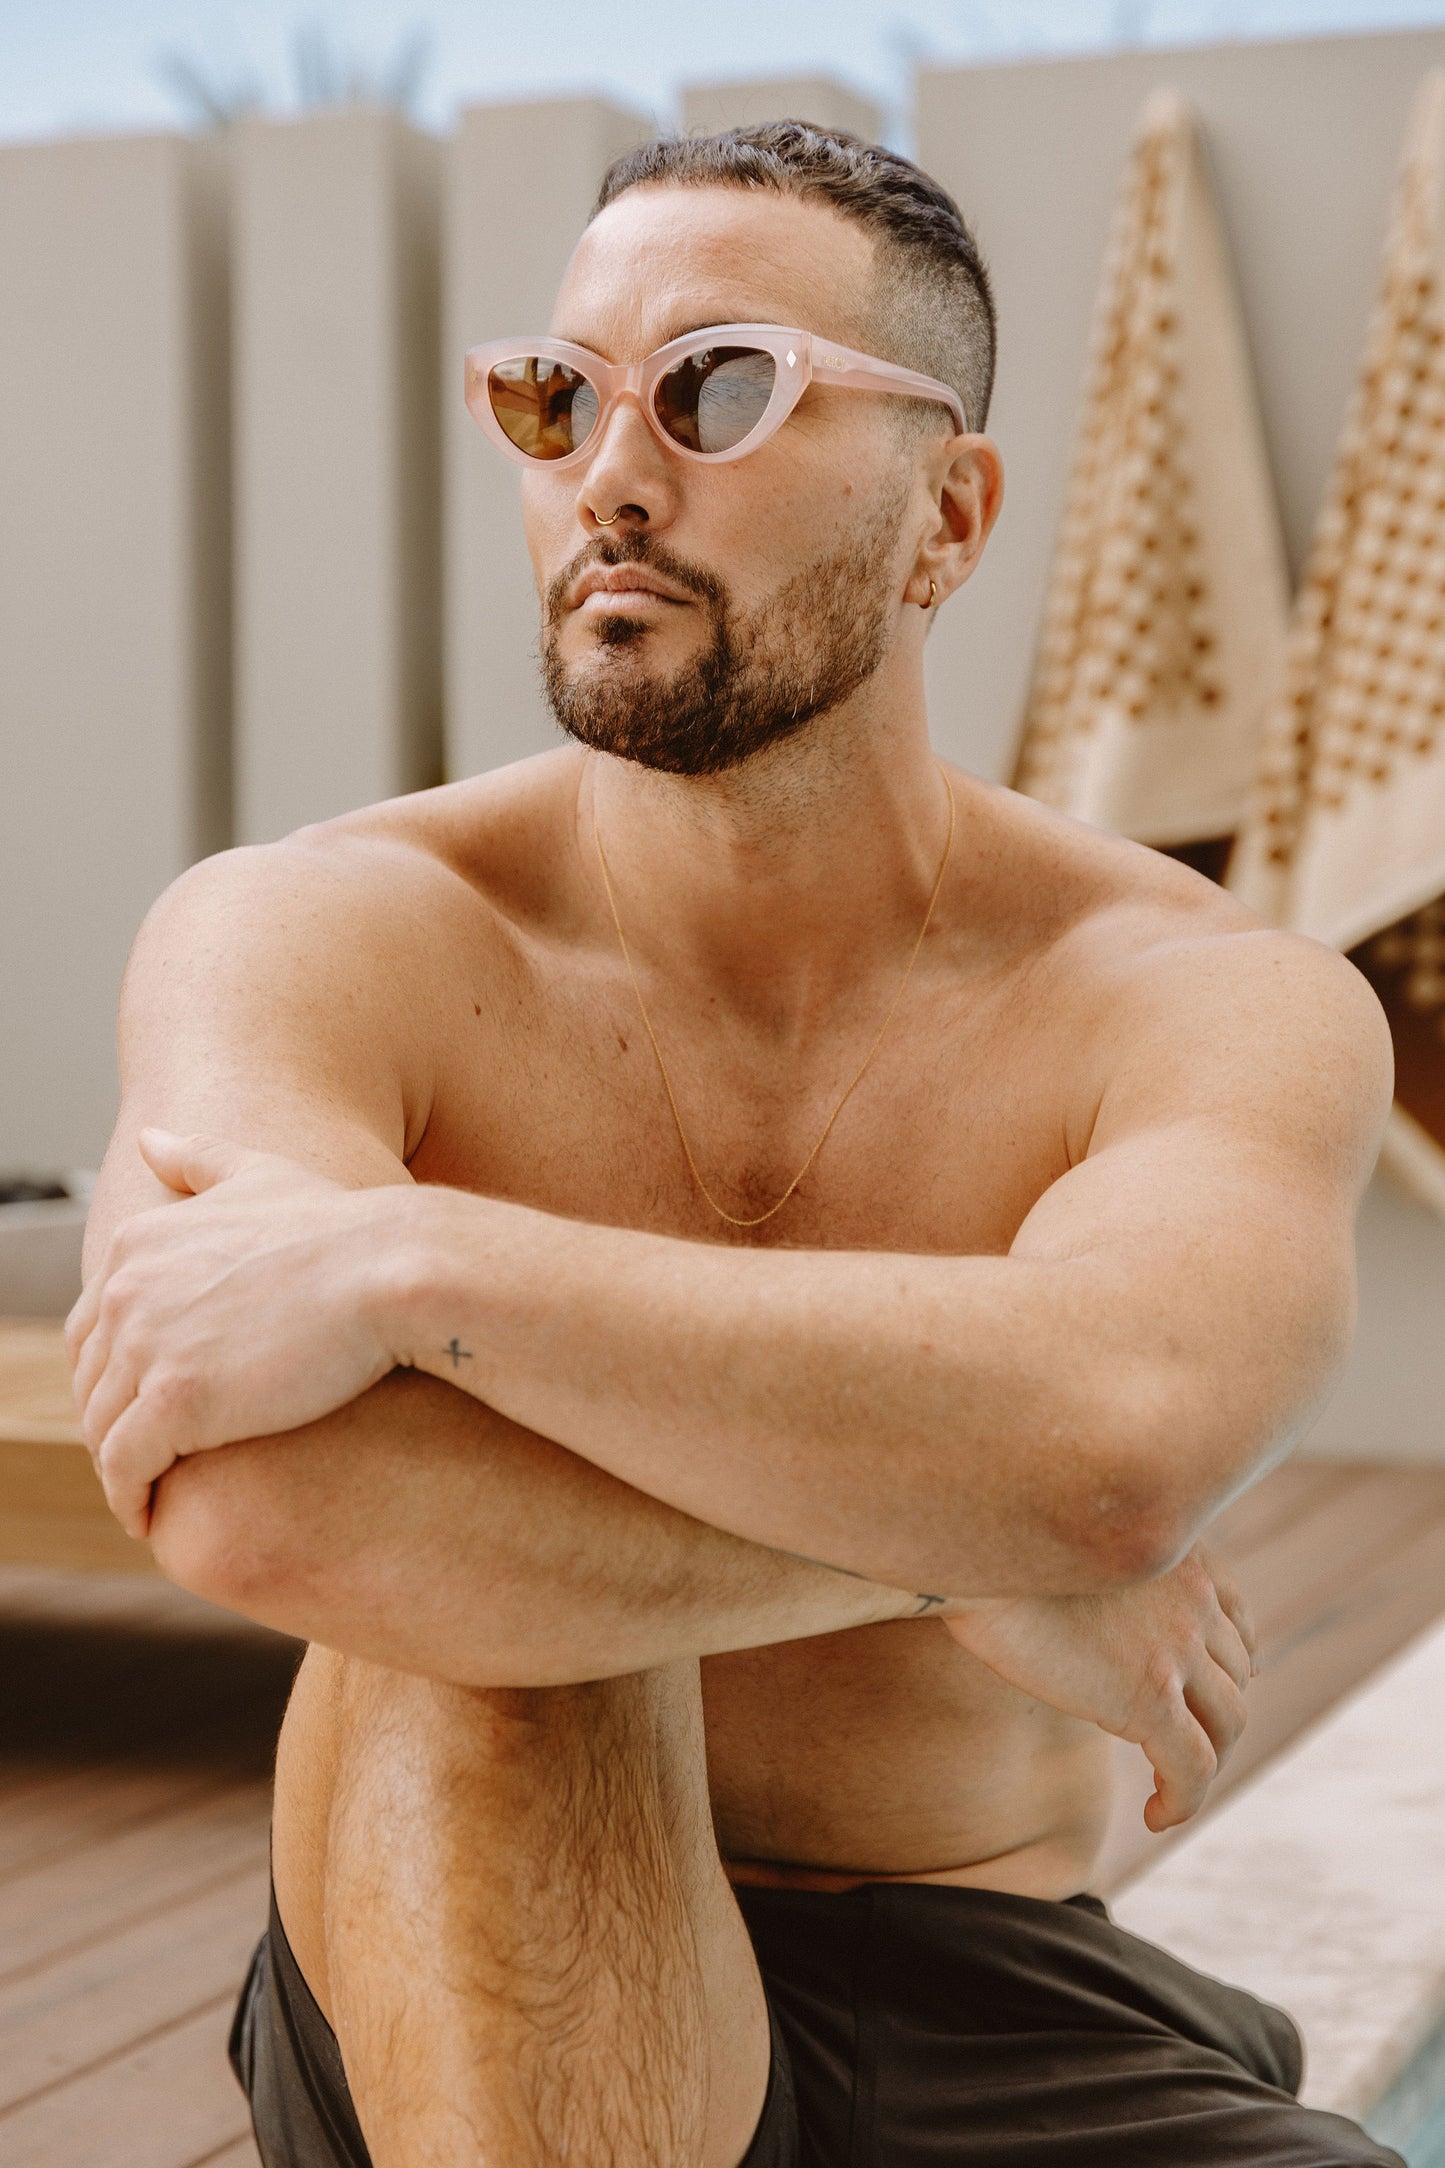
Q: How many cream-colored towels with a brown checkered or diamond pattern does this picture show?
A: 2